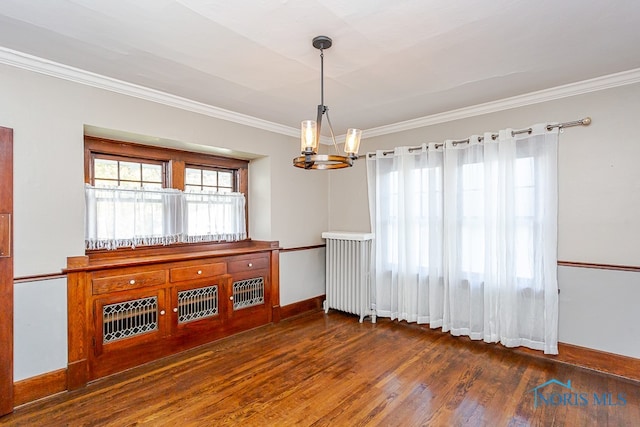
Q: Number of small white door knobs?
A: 6